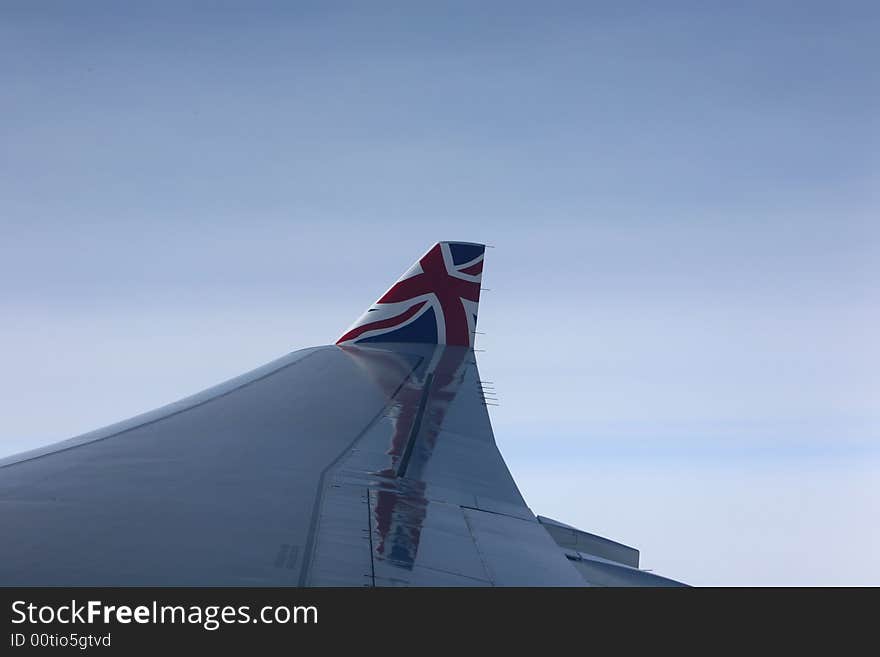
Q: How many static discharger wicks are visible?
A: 9